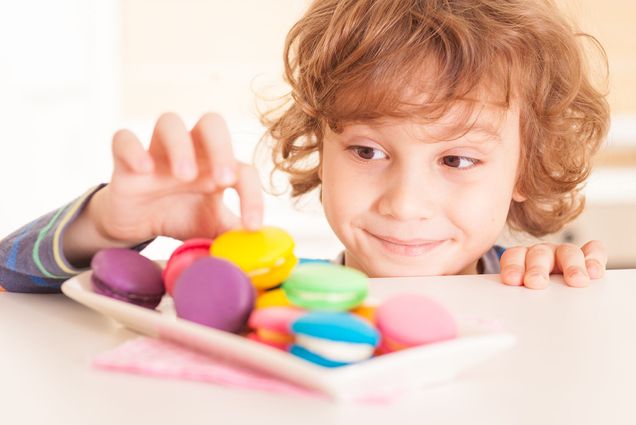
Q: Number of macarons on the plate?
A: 10